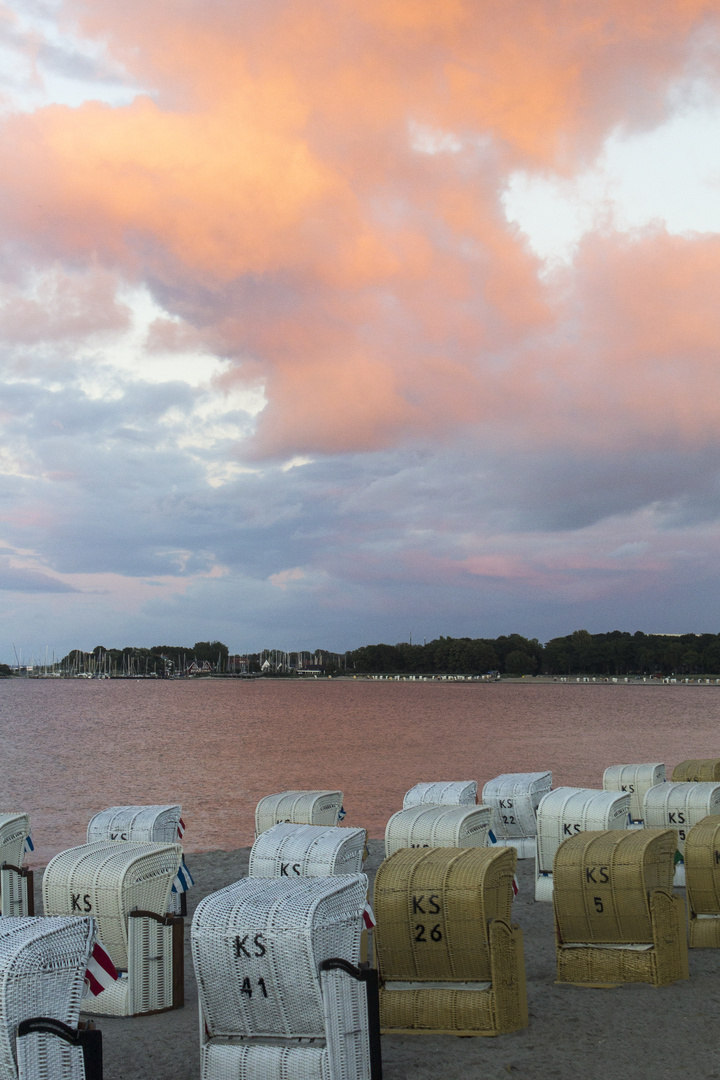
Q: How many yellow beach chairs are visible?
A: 4